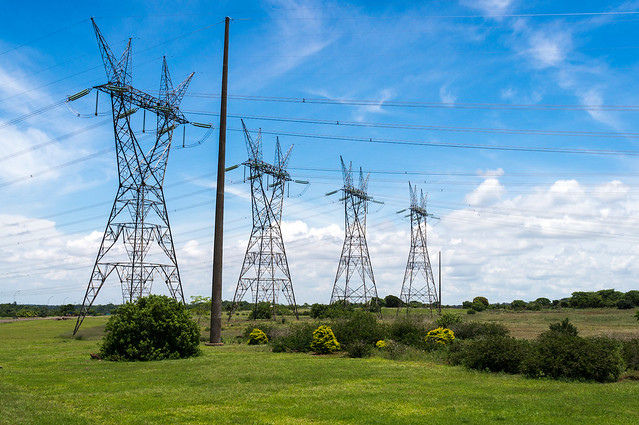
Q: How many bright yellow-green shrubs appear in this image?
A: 4